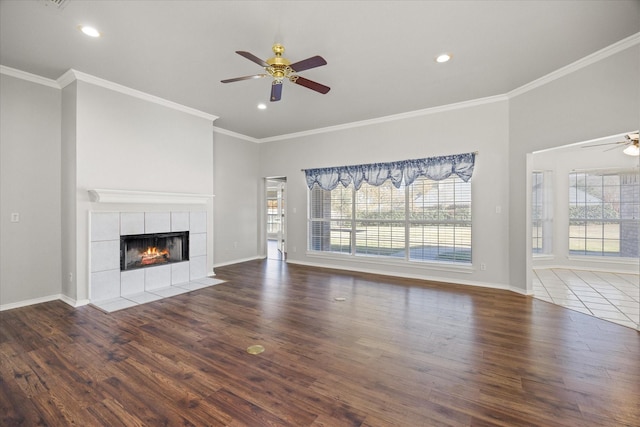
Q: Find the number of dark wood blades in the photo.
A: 5